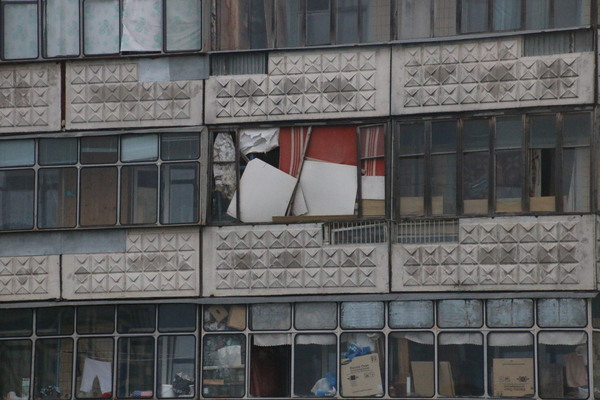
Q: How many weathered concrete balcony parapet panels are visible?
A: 8